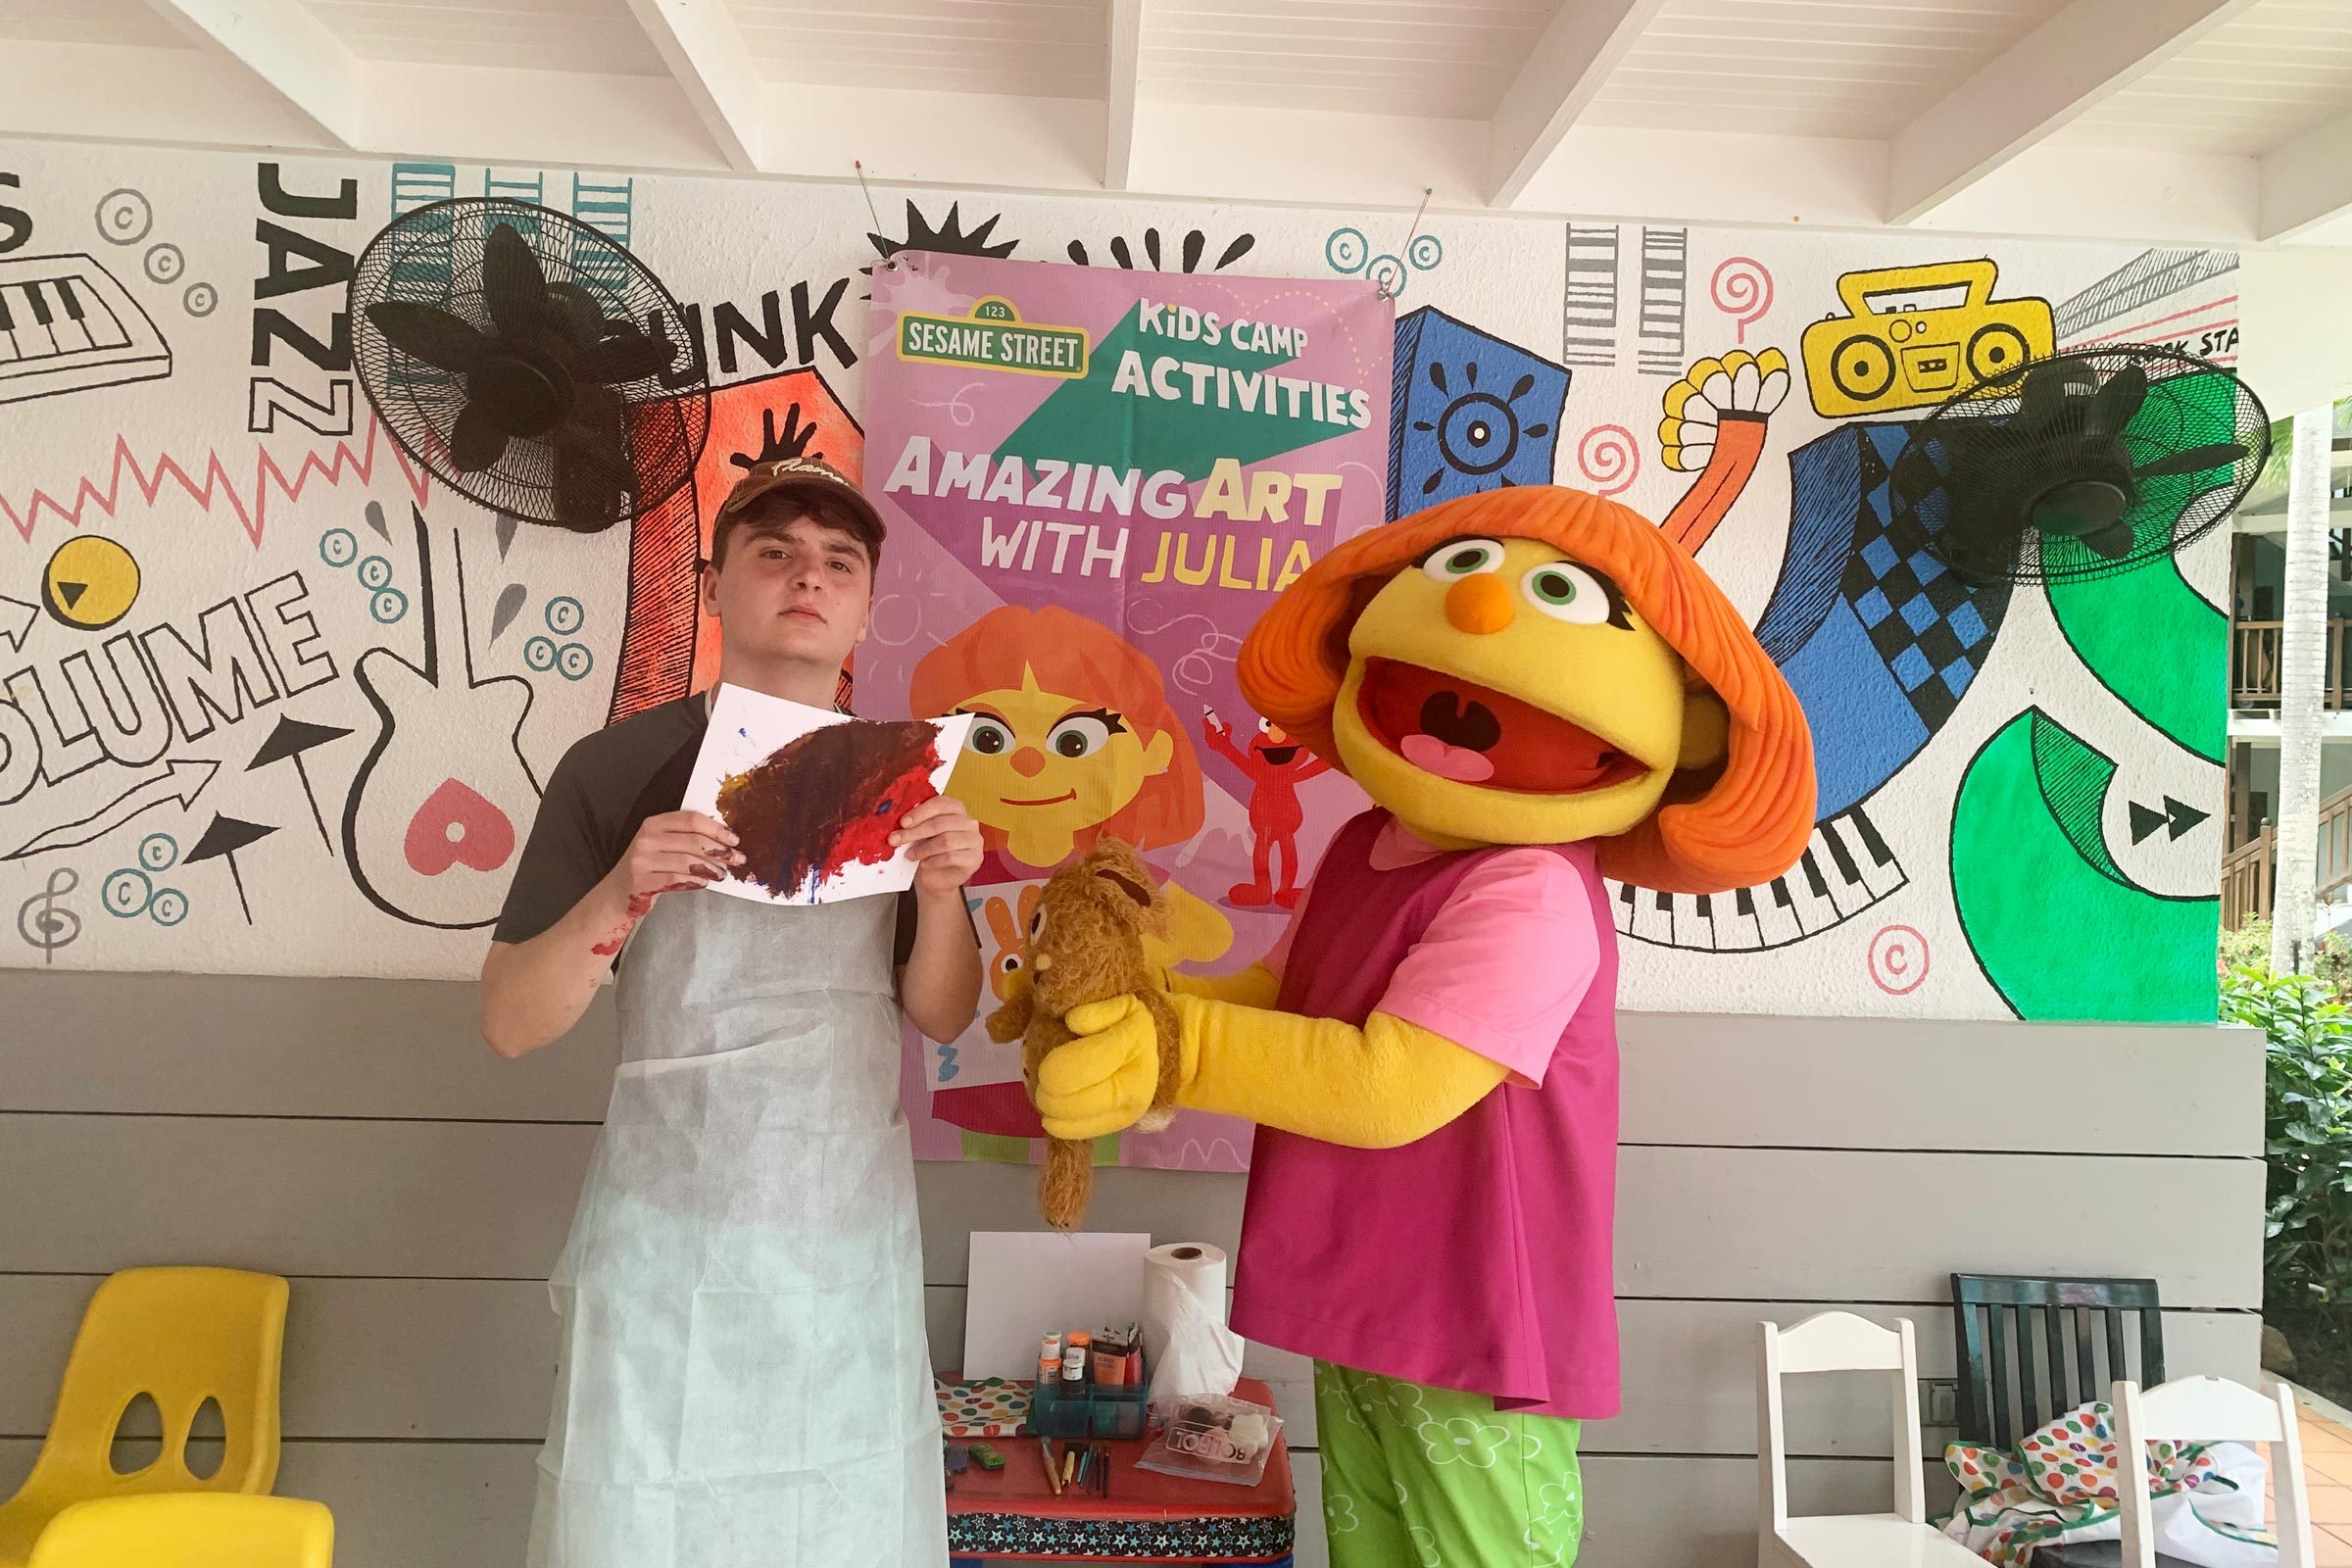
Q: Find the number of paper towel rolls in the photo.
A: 1